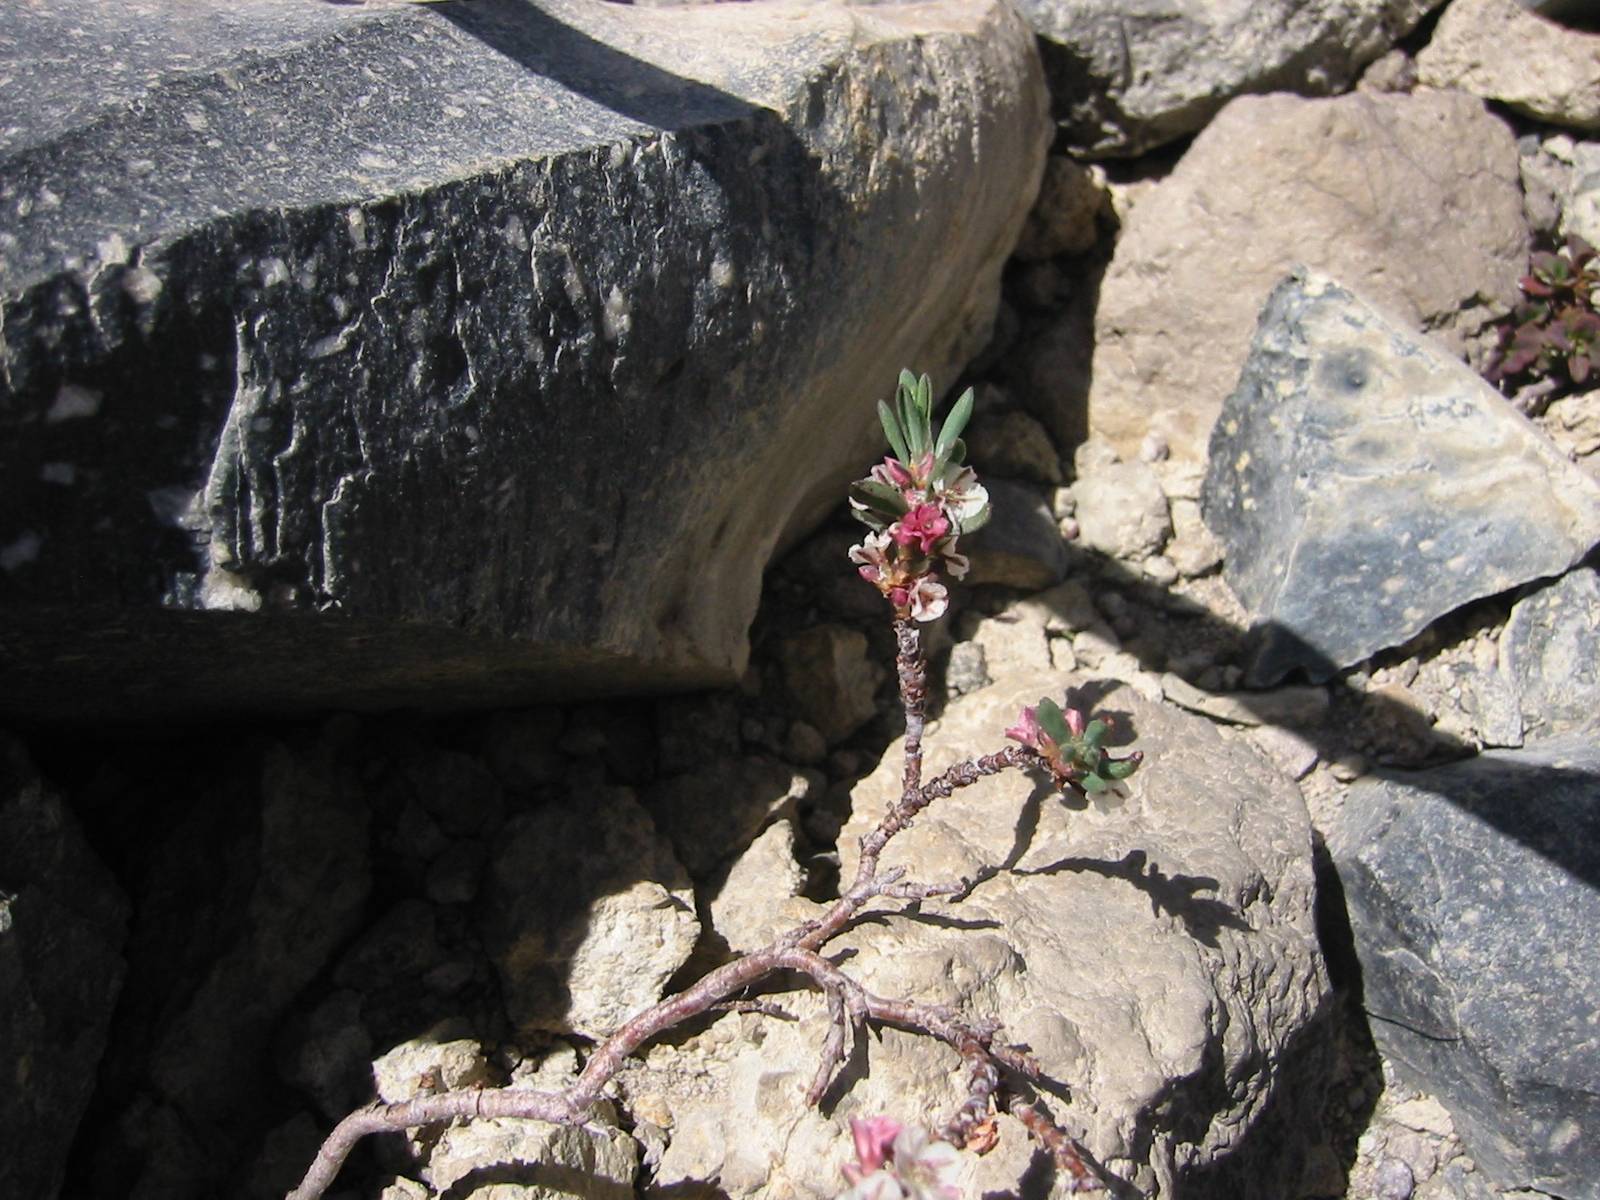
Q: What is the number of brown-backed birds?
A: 0